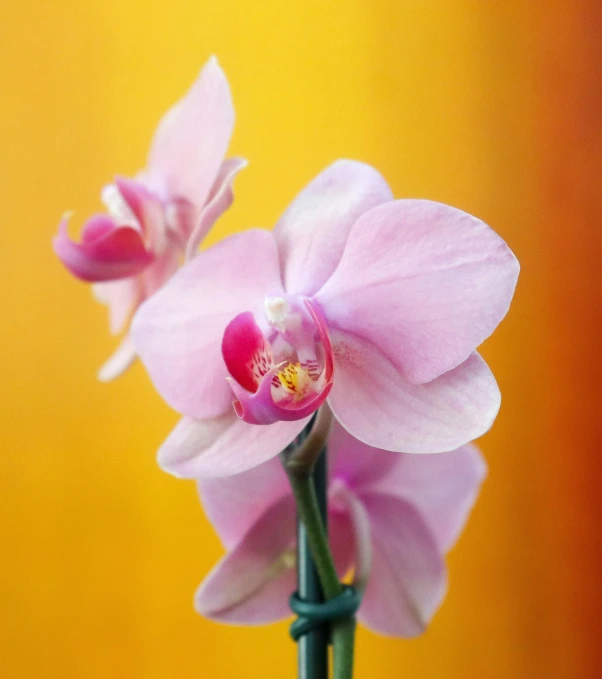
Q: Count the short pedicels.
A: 2